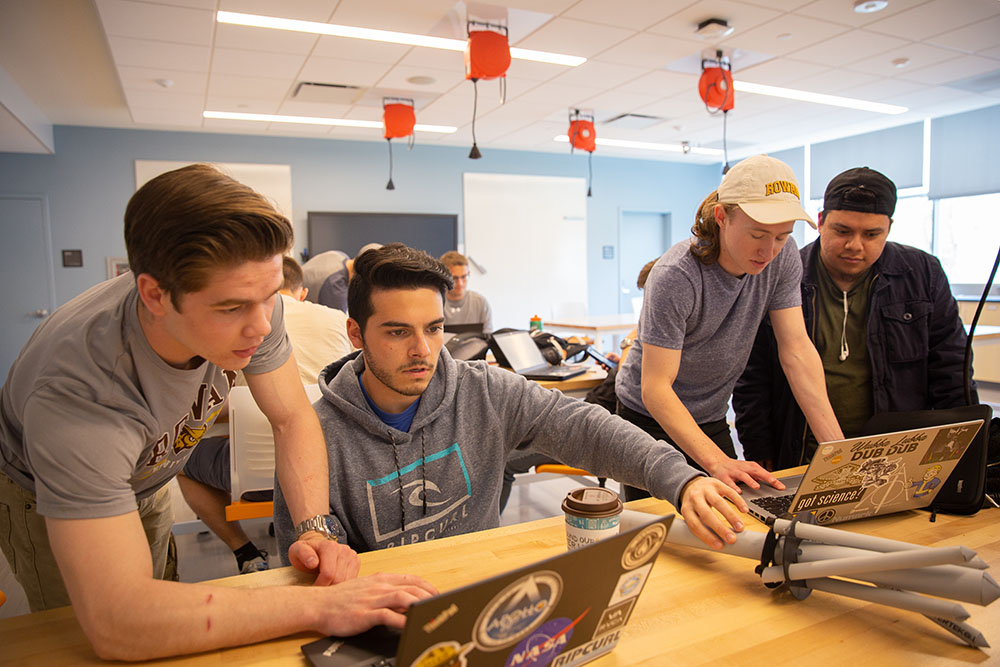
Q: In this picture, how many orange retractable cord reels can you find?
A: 4